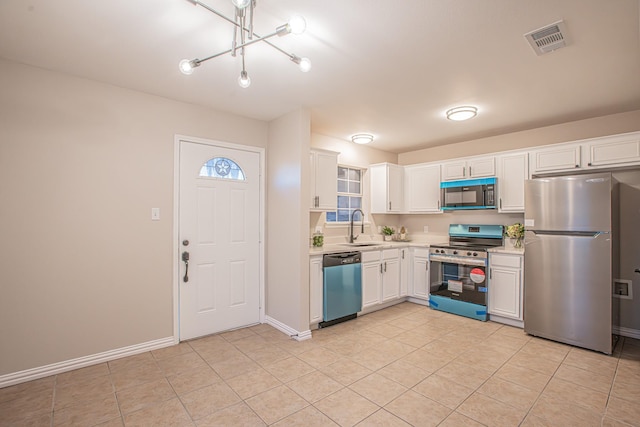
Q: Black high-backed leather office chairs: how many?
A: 0